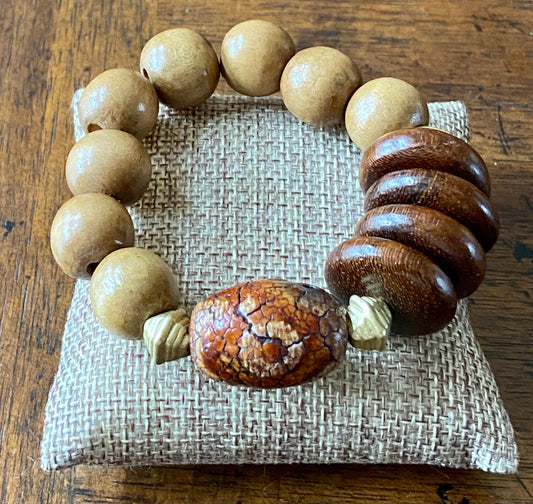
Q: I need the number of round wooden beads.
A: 8